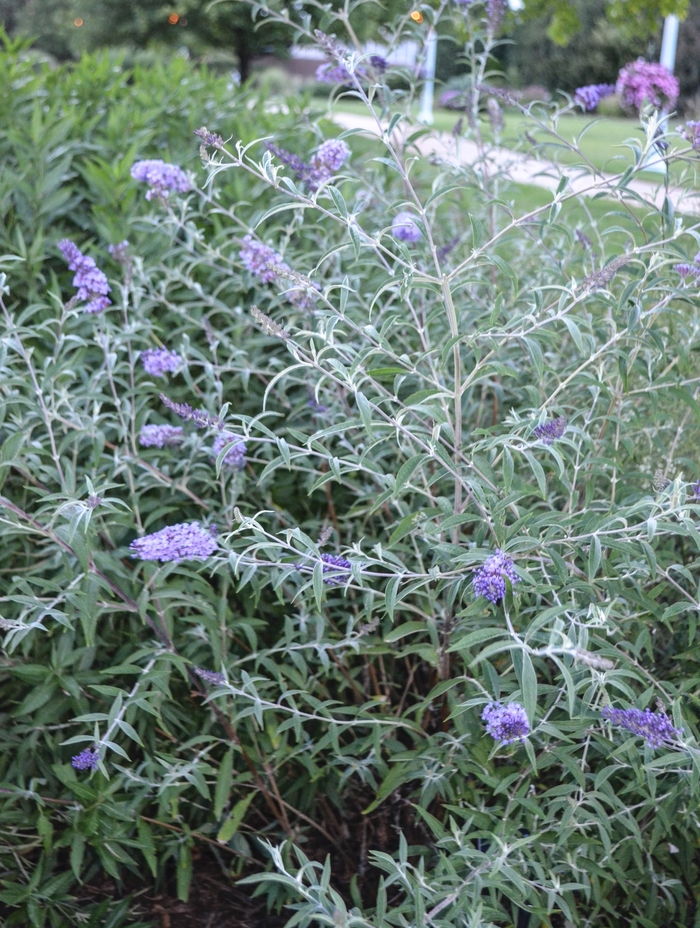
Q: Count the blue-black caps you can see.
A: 0